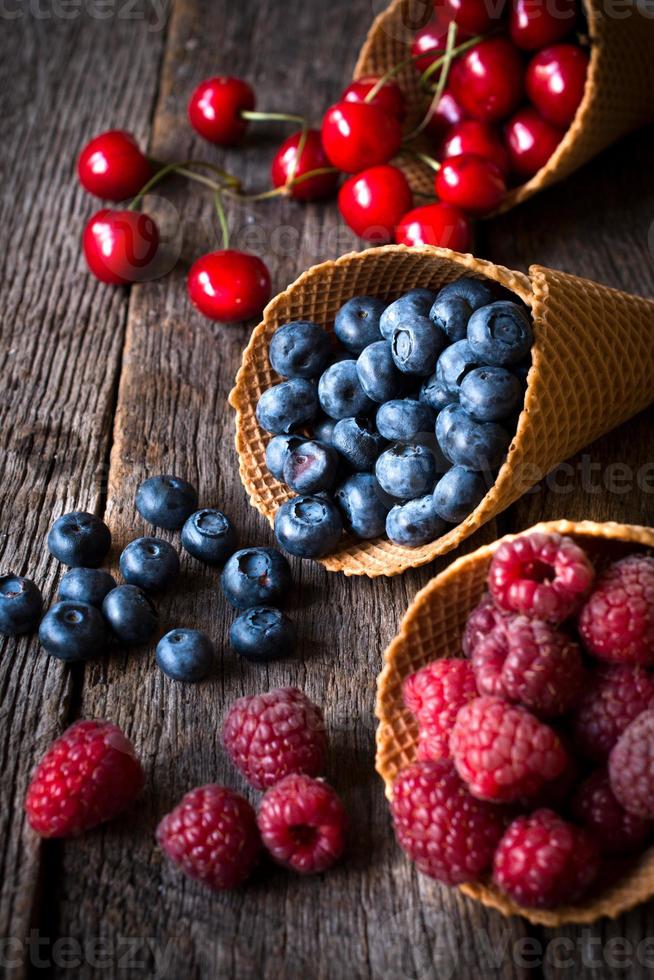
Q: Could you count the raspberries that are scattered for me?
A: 4